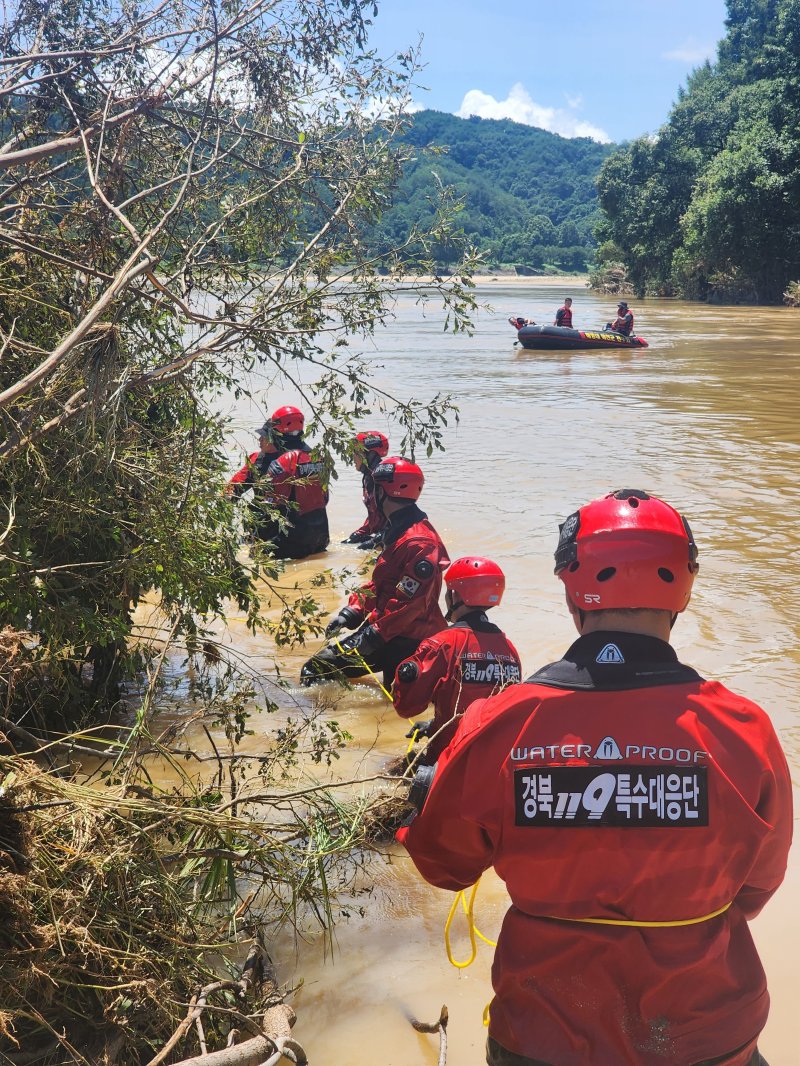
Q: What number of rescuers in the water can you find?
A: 6